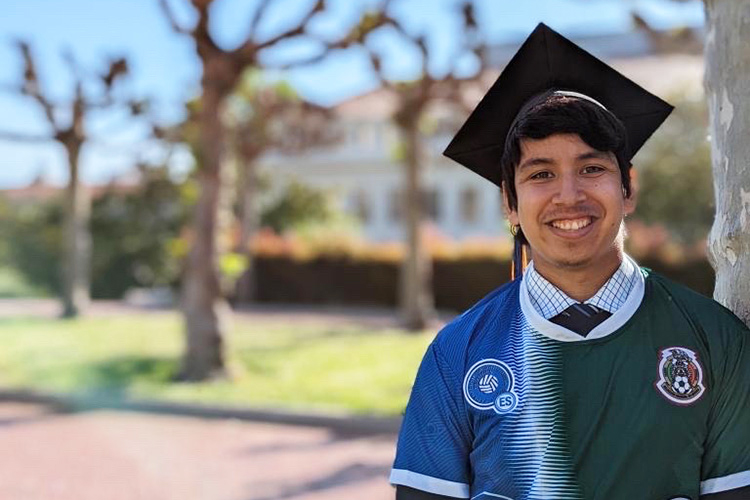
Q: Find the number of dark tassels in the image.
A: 1